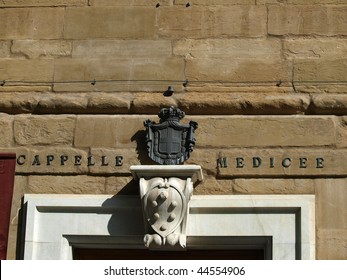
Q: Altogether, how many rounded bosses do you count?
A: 6